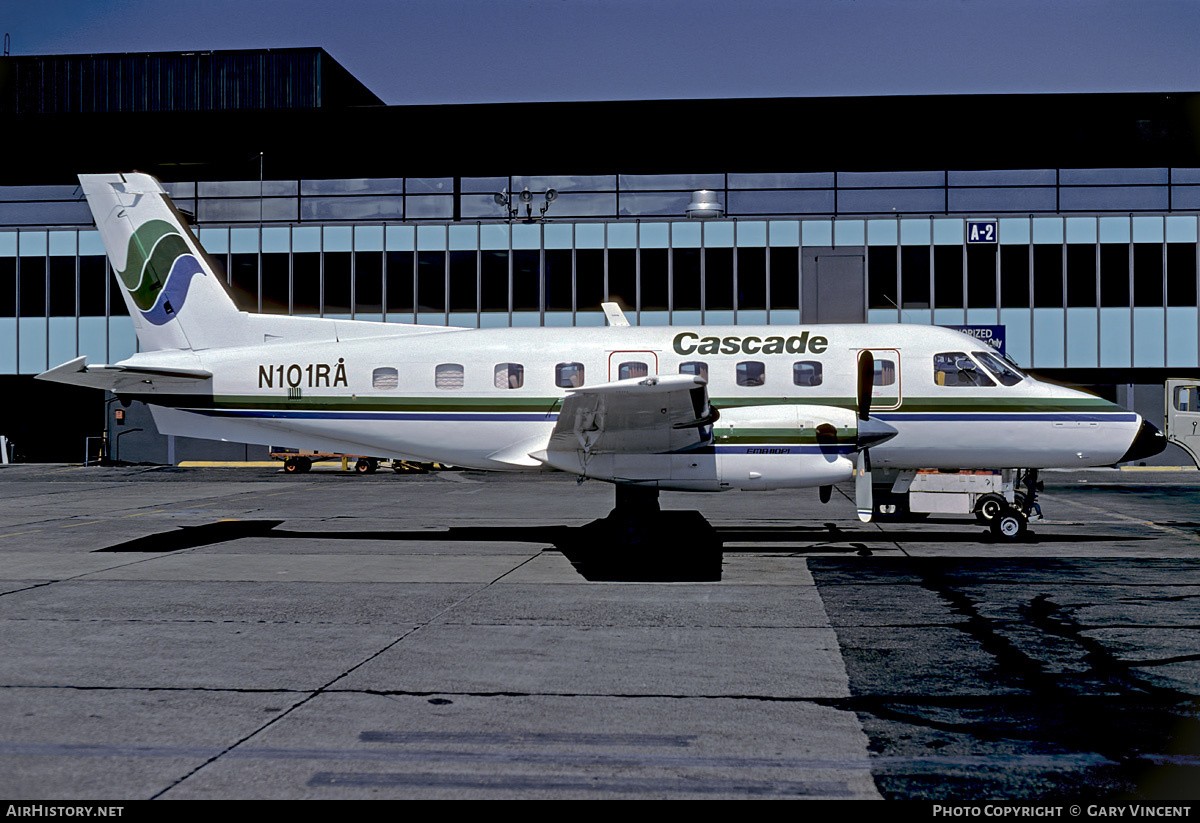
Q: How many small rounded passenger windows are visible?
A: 9